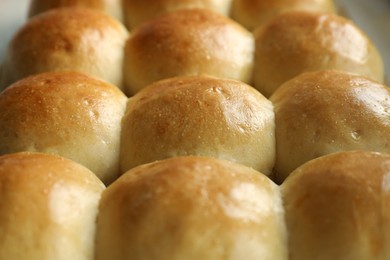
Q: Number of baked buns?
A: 12